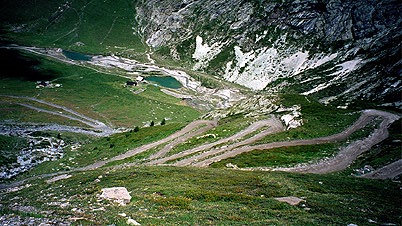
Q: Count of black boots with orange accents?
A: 0